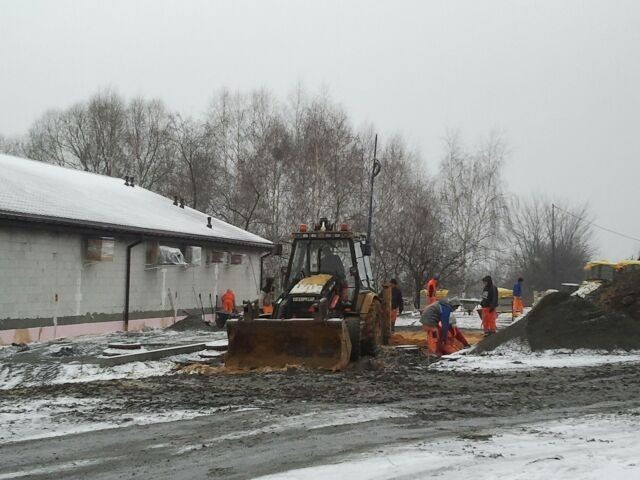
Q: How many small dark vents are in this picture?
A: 5